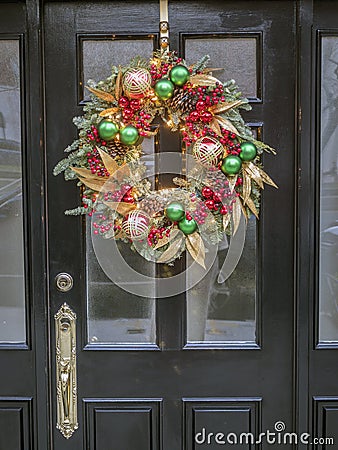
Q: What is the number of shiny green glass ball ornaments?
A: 8